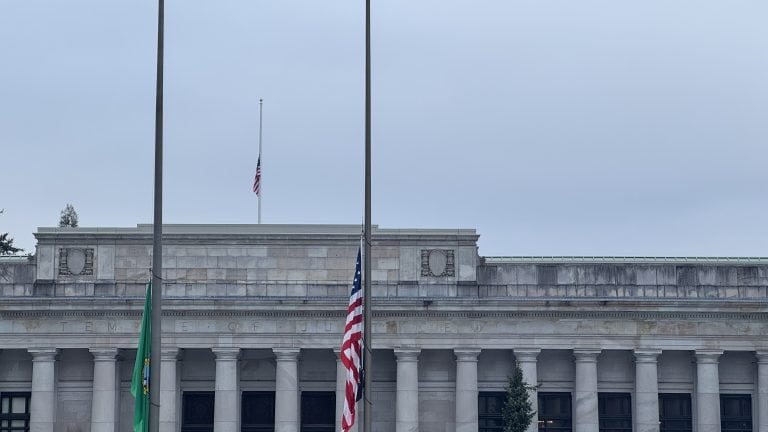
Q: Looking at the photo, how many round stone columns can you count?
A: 13